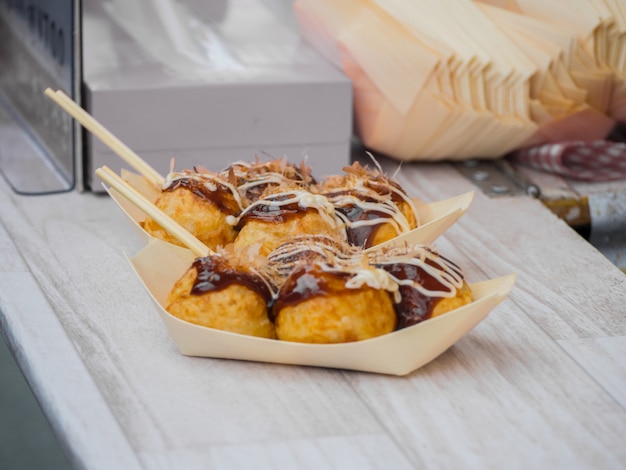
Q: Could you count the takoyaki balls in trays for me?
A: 8